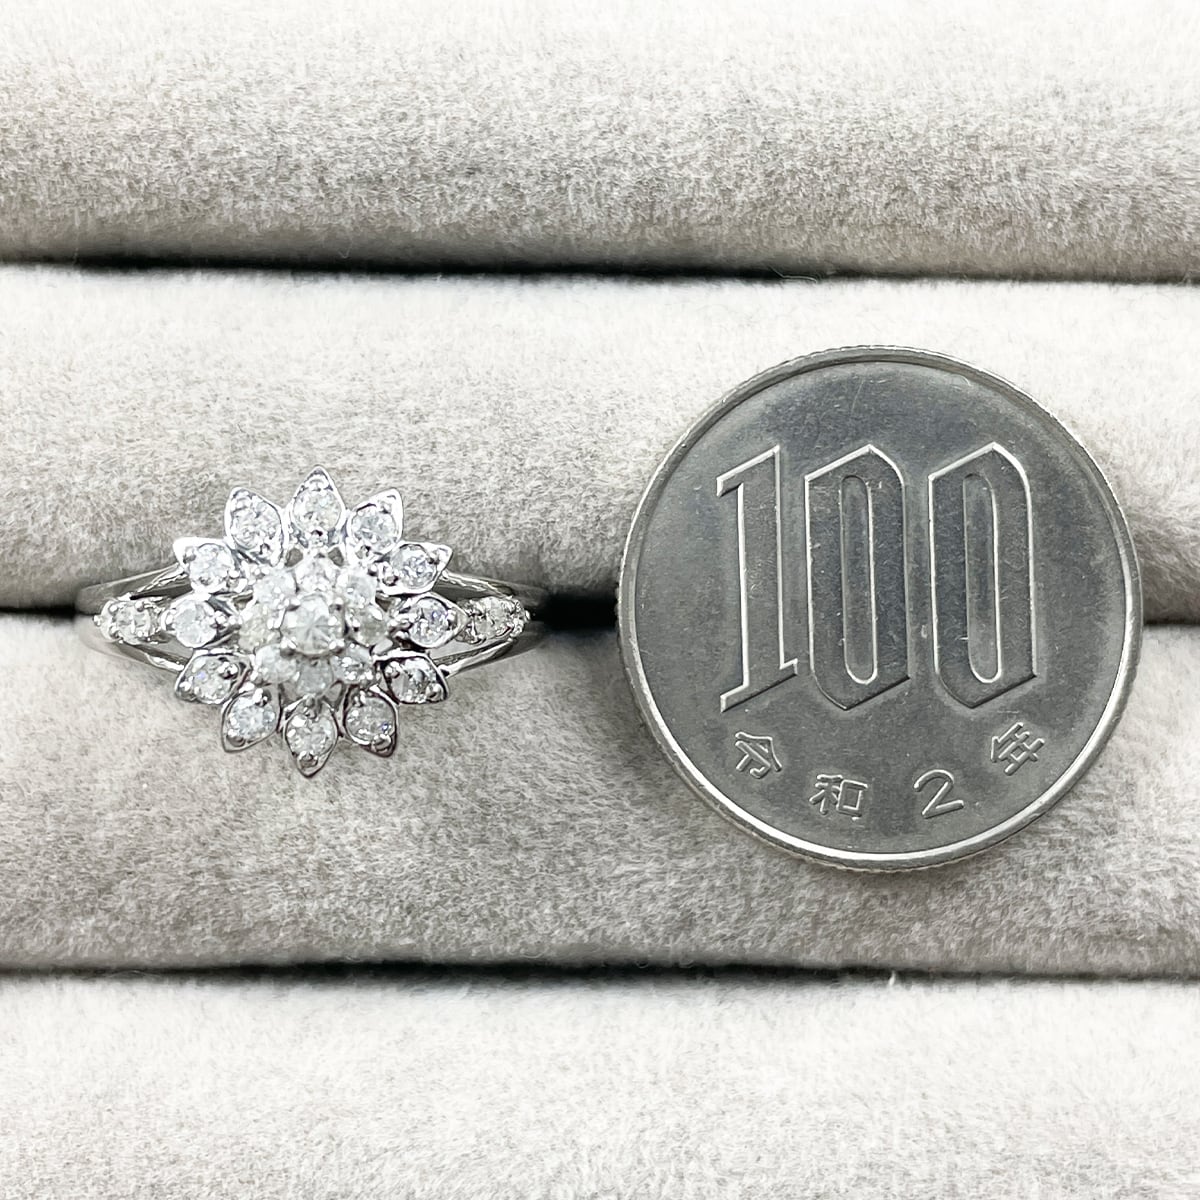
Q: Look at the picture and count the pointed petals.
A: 12